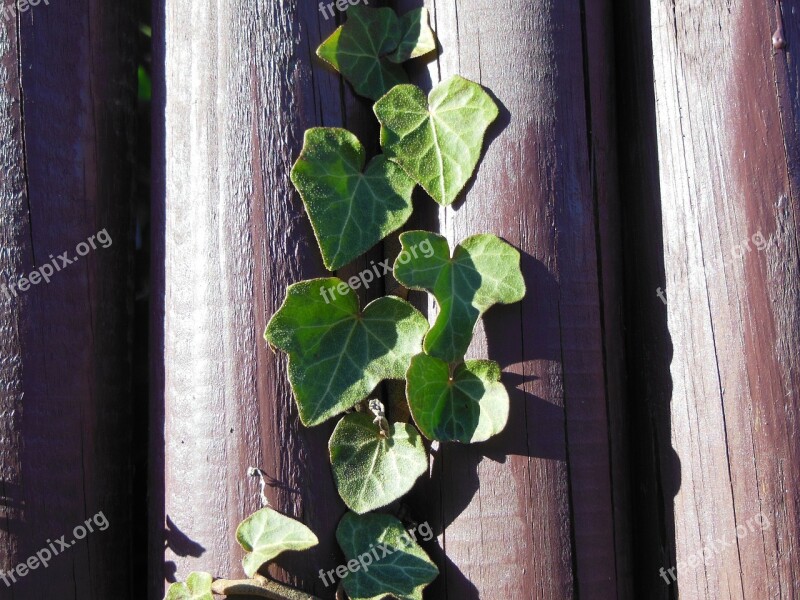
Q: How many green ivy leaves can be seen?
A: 11